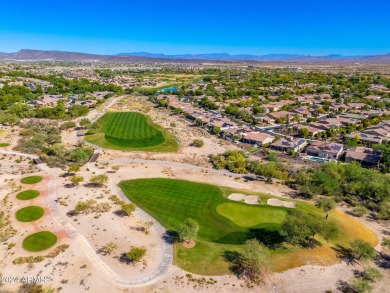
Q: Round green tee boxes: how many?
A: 4